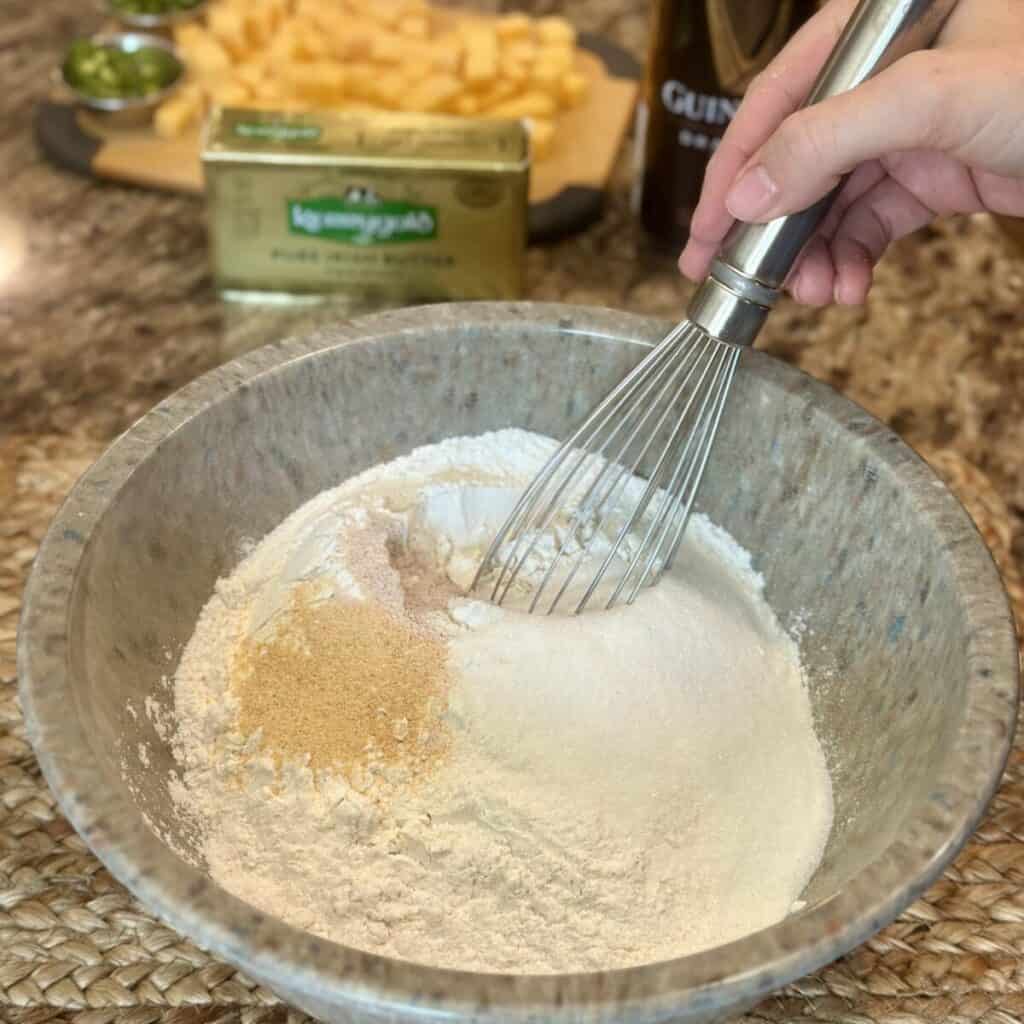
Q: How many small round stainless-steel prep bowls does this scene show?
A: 2